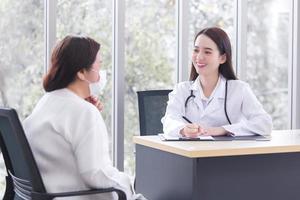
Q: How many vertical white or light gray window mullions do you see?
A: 5